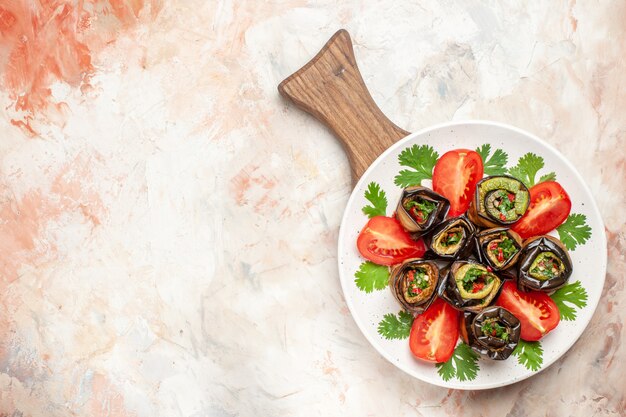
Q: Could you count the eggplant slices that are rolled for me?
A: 8